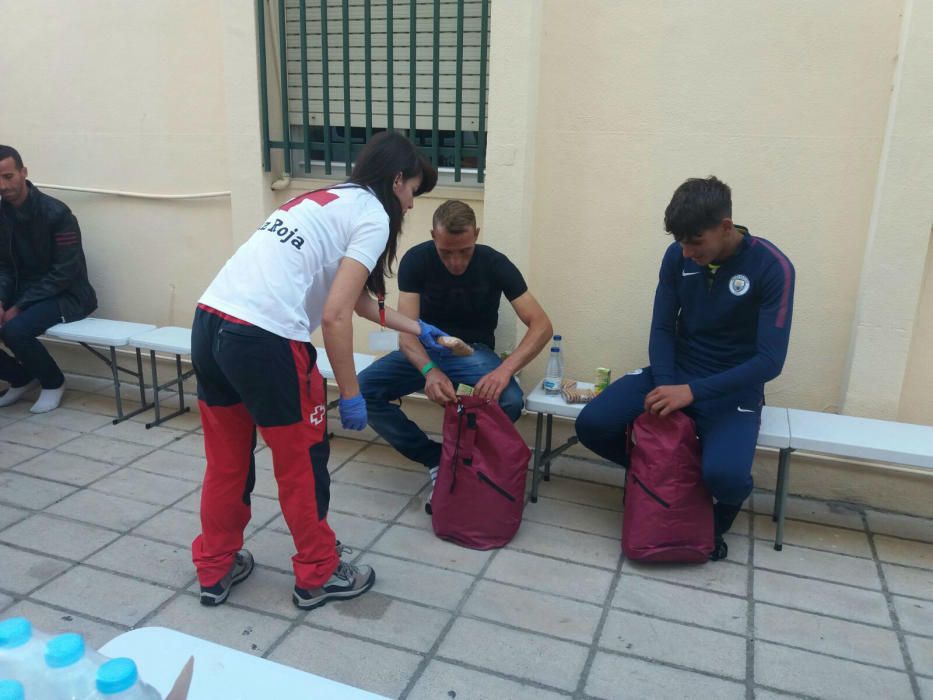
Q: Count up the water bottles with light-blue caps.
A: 4